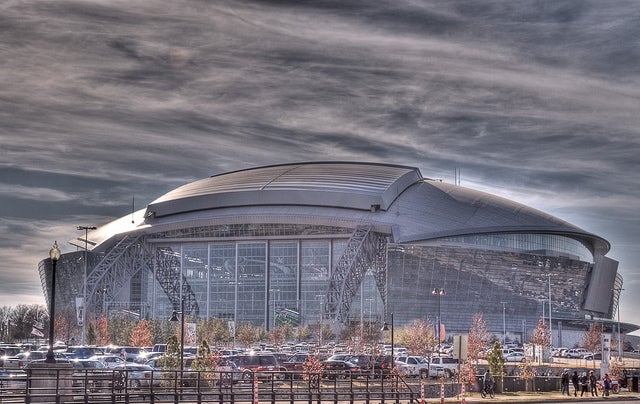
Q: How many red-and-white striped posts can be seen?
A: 4